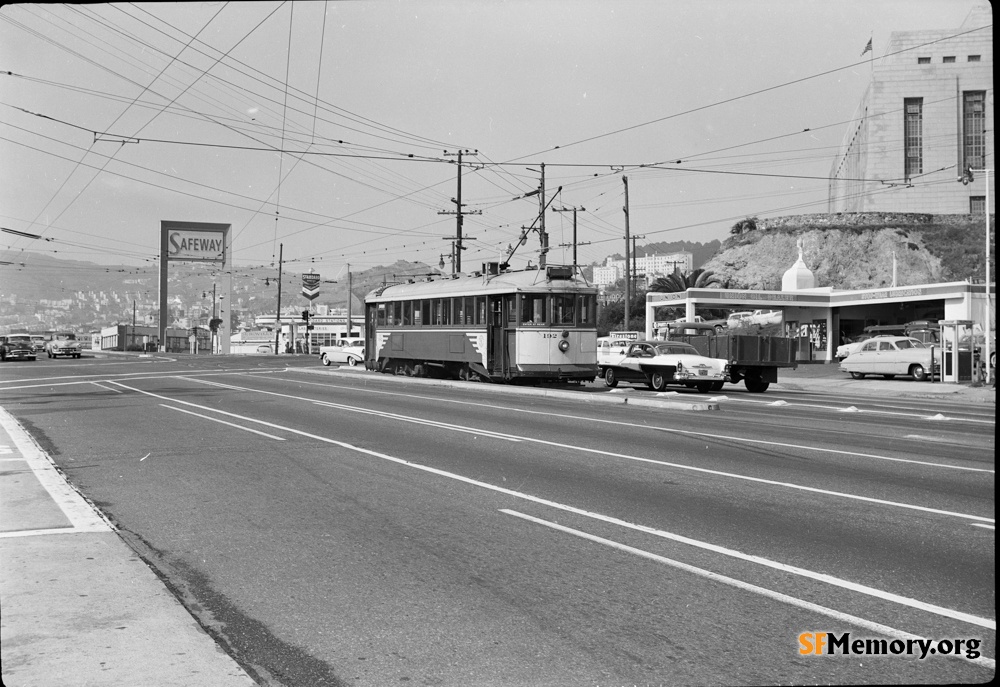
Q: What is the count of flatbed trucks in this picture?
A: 1